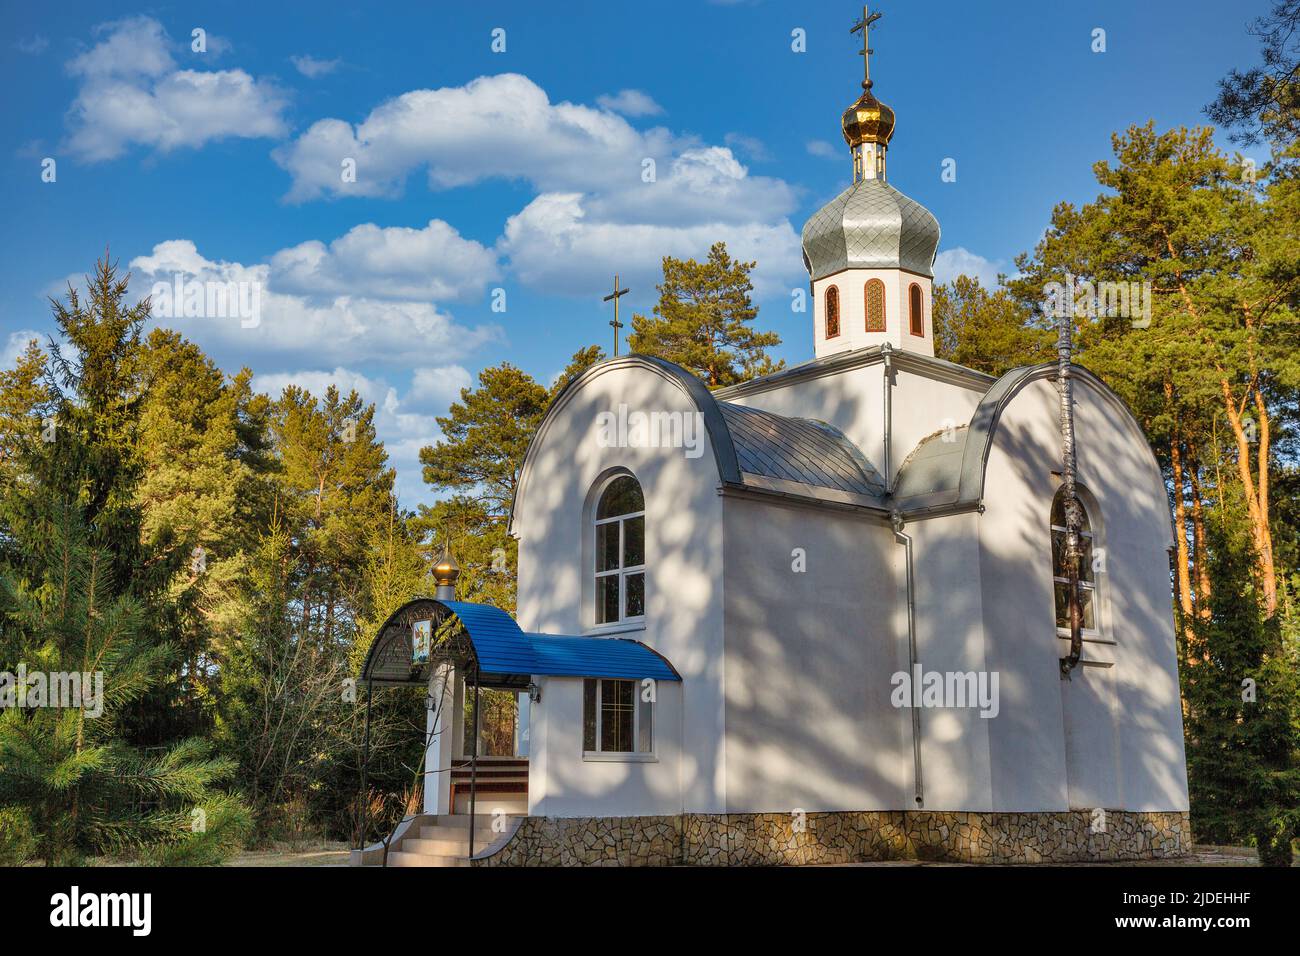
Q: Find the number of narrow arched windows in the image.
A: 3